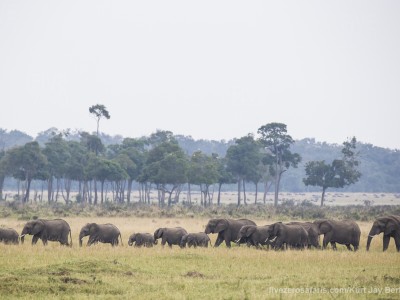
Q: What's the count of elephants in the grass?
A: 12